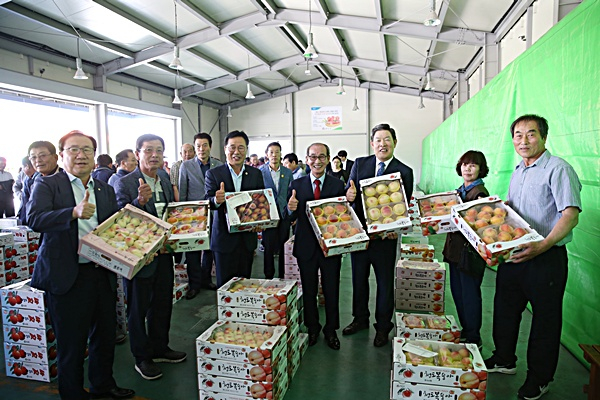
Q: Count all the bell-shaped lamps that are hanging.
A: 12